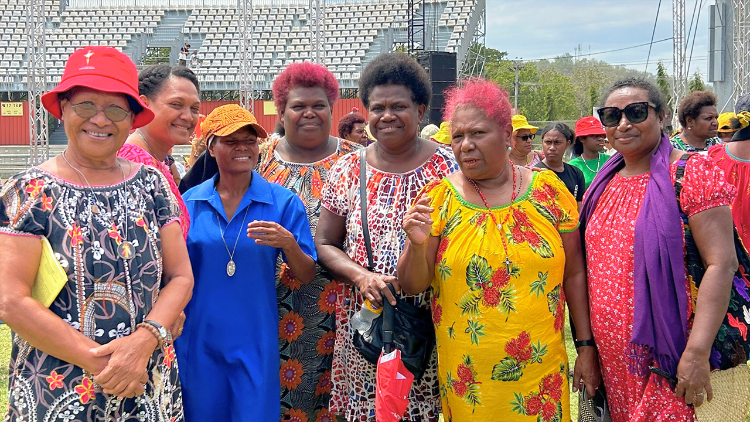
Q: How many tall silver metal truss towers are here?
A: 5